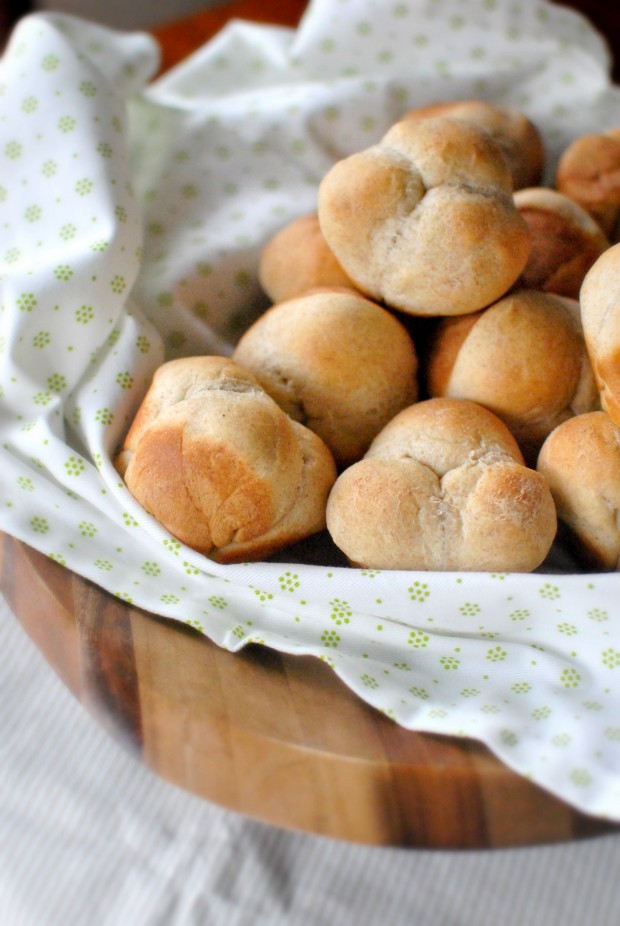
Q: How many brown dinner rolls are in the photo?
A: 11